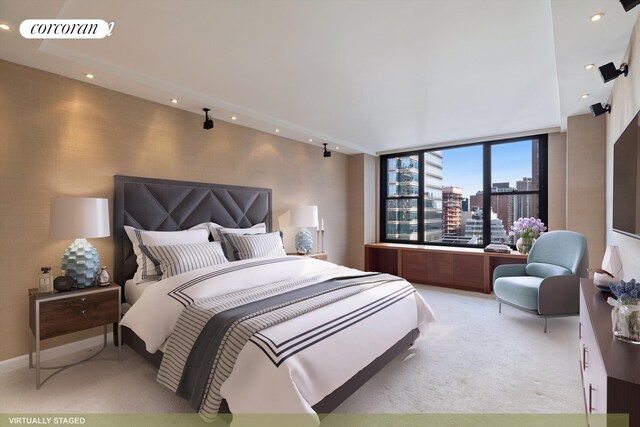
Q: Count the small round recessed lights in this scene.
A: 10